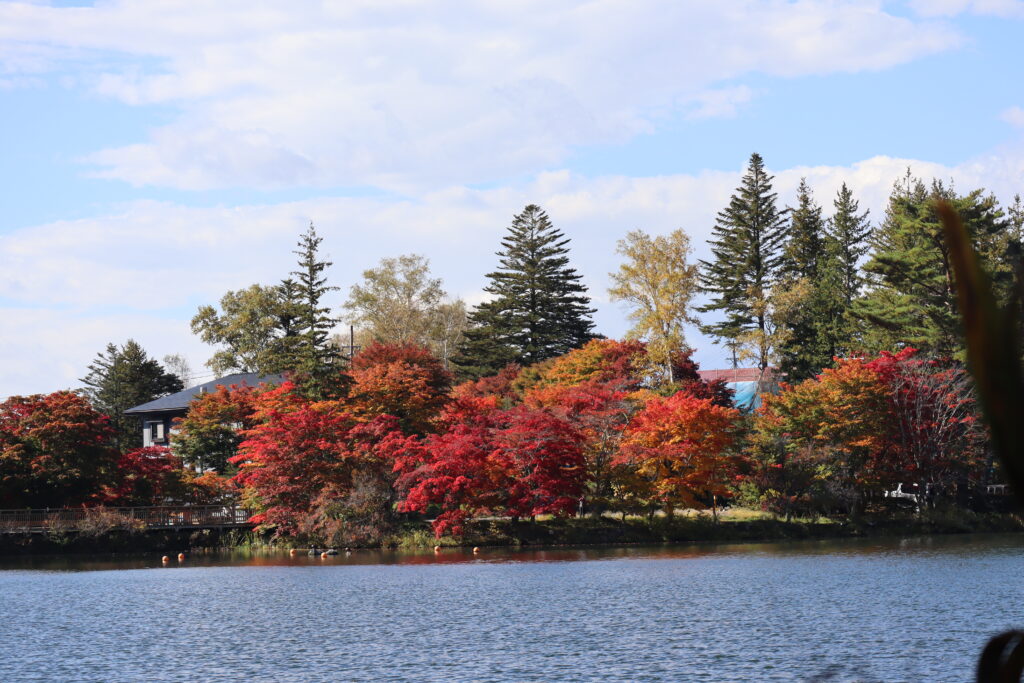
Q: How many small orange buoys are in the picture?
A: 6